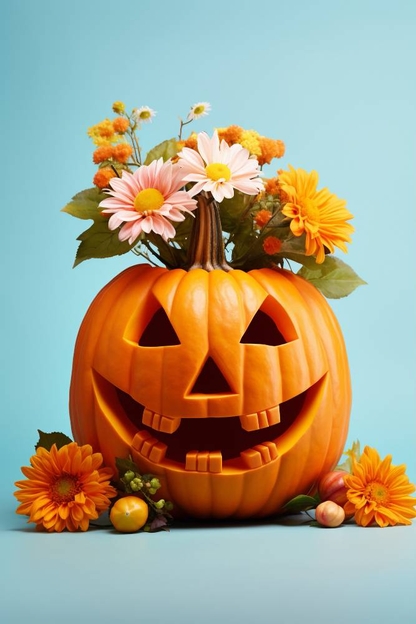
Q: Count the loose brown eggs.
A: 0